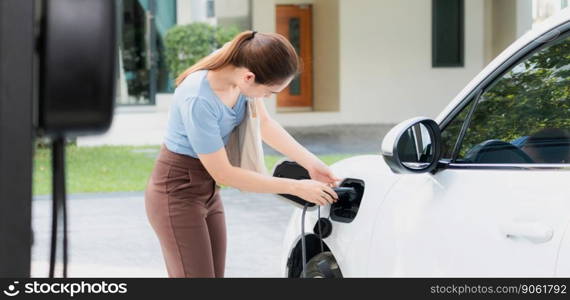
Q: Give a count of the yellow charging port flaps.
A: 0